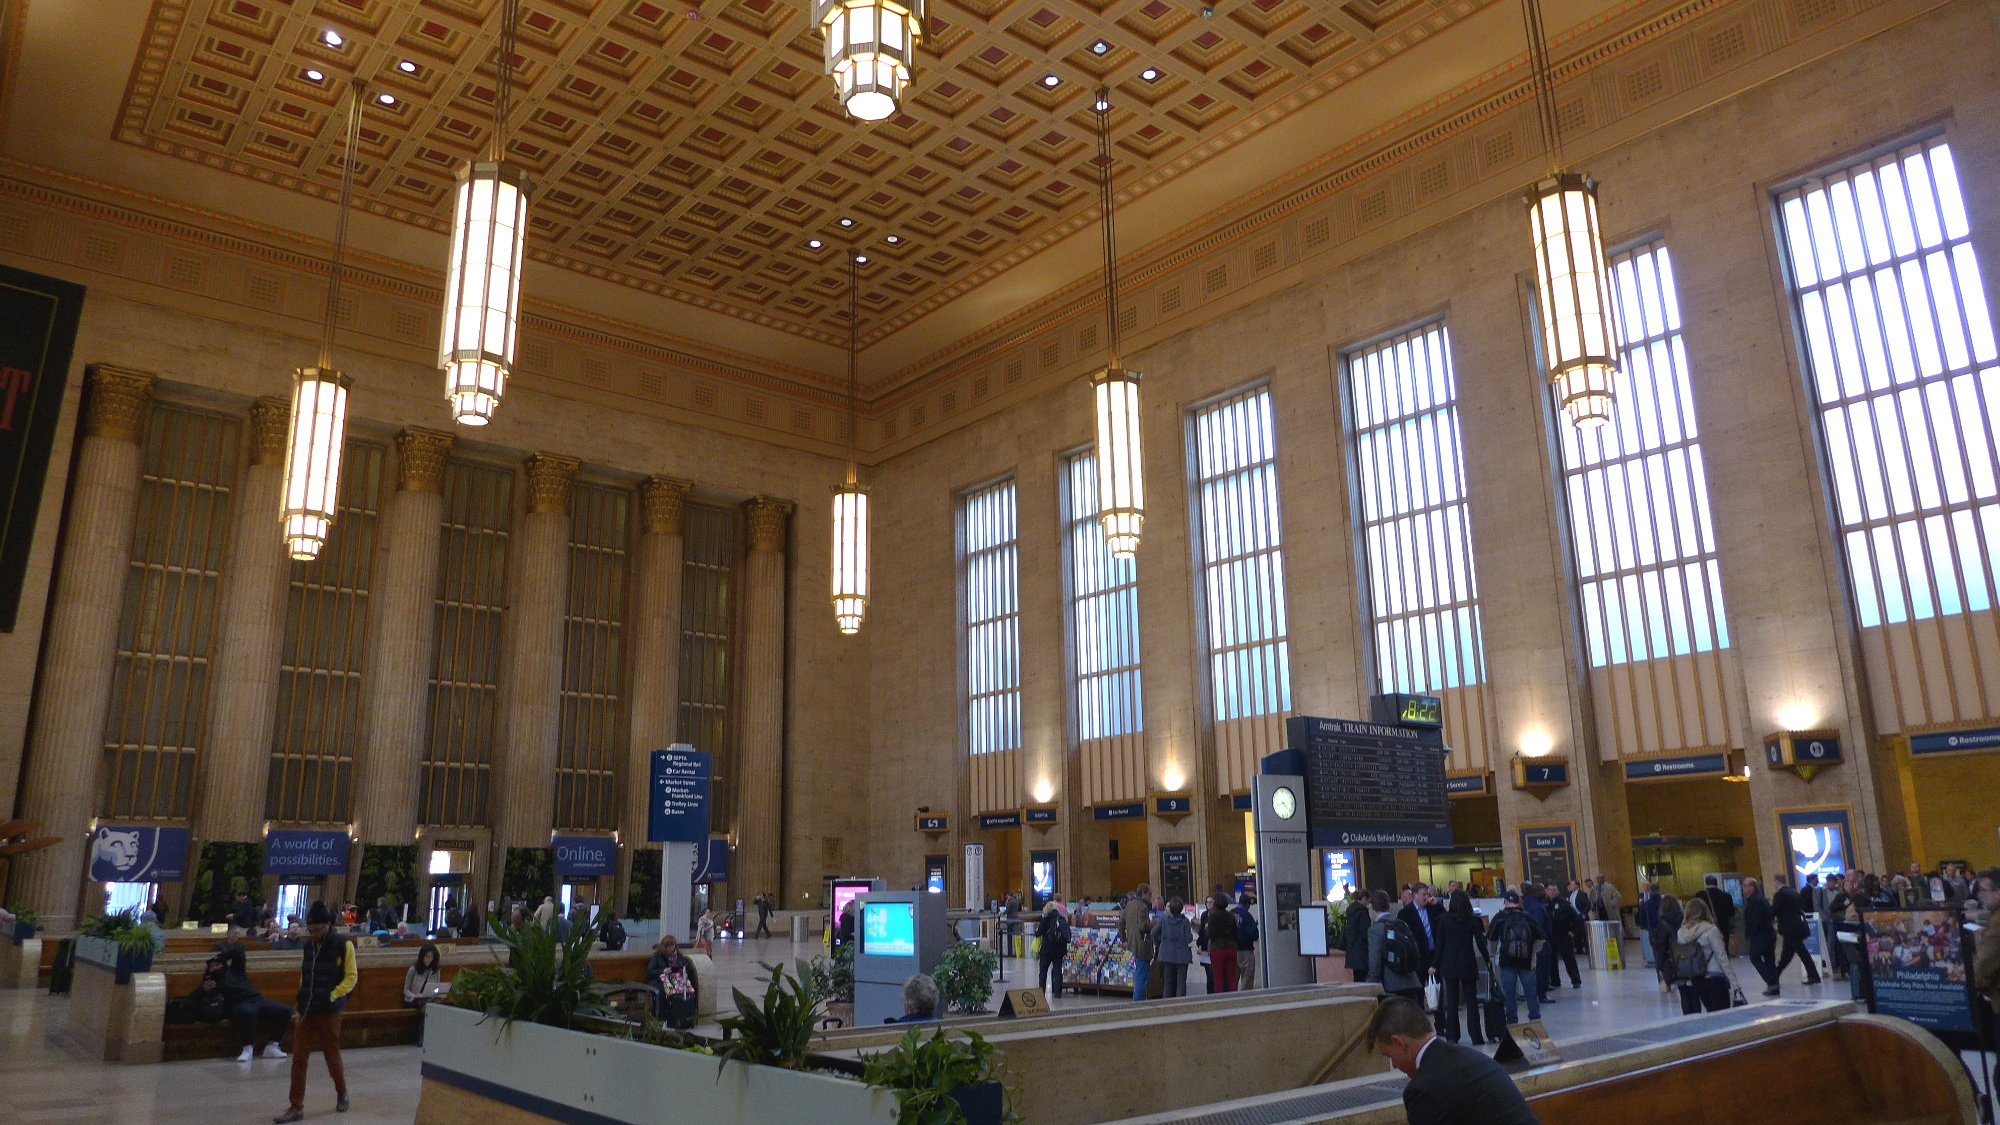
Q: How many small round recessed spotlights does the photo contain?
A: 12